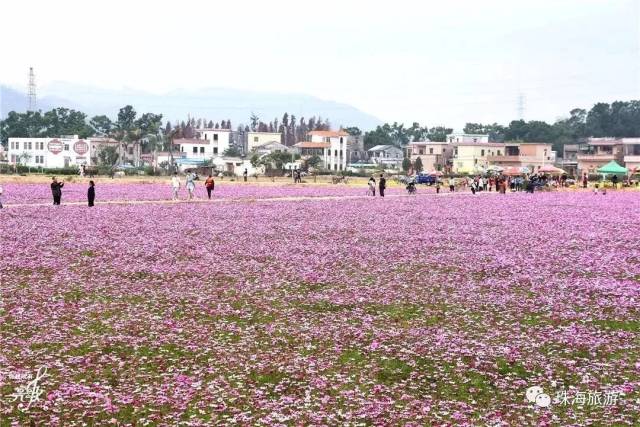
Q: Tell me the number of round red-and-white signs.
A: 2